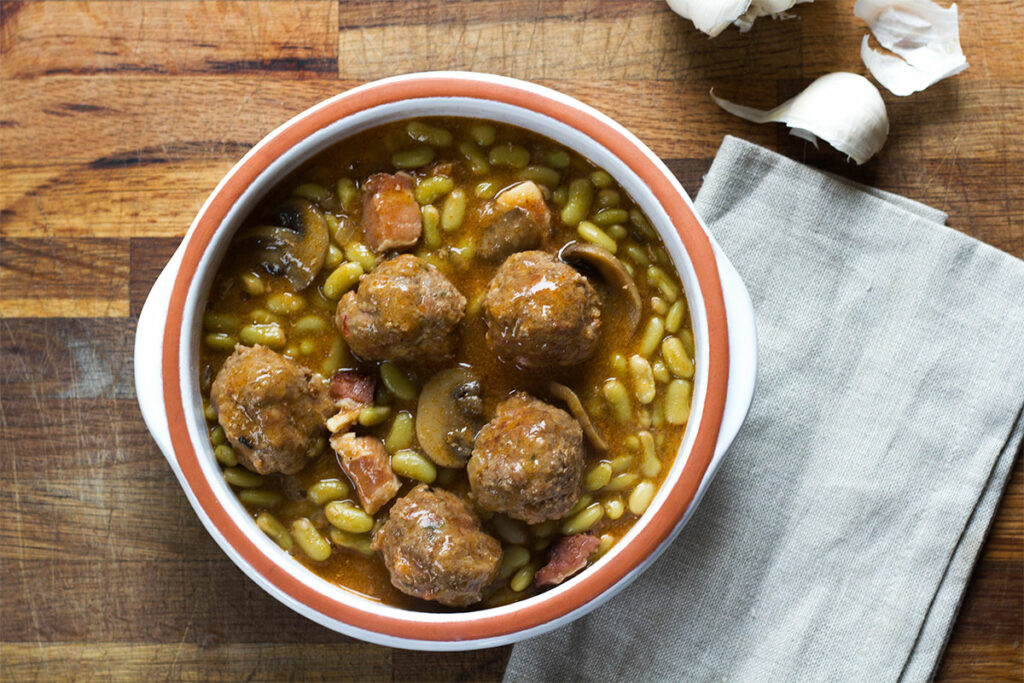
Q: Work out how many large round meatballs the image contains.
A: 5